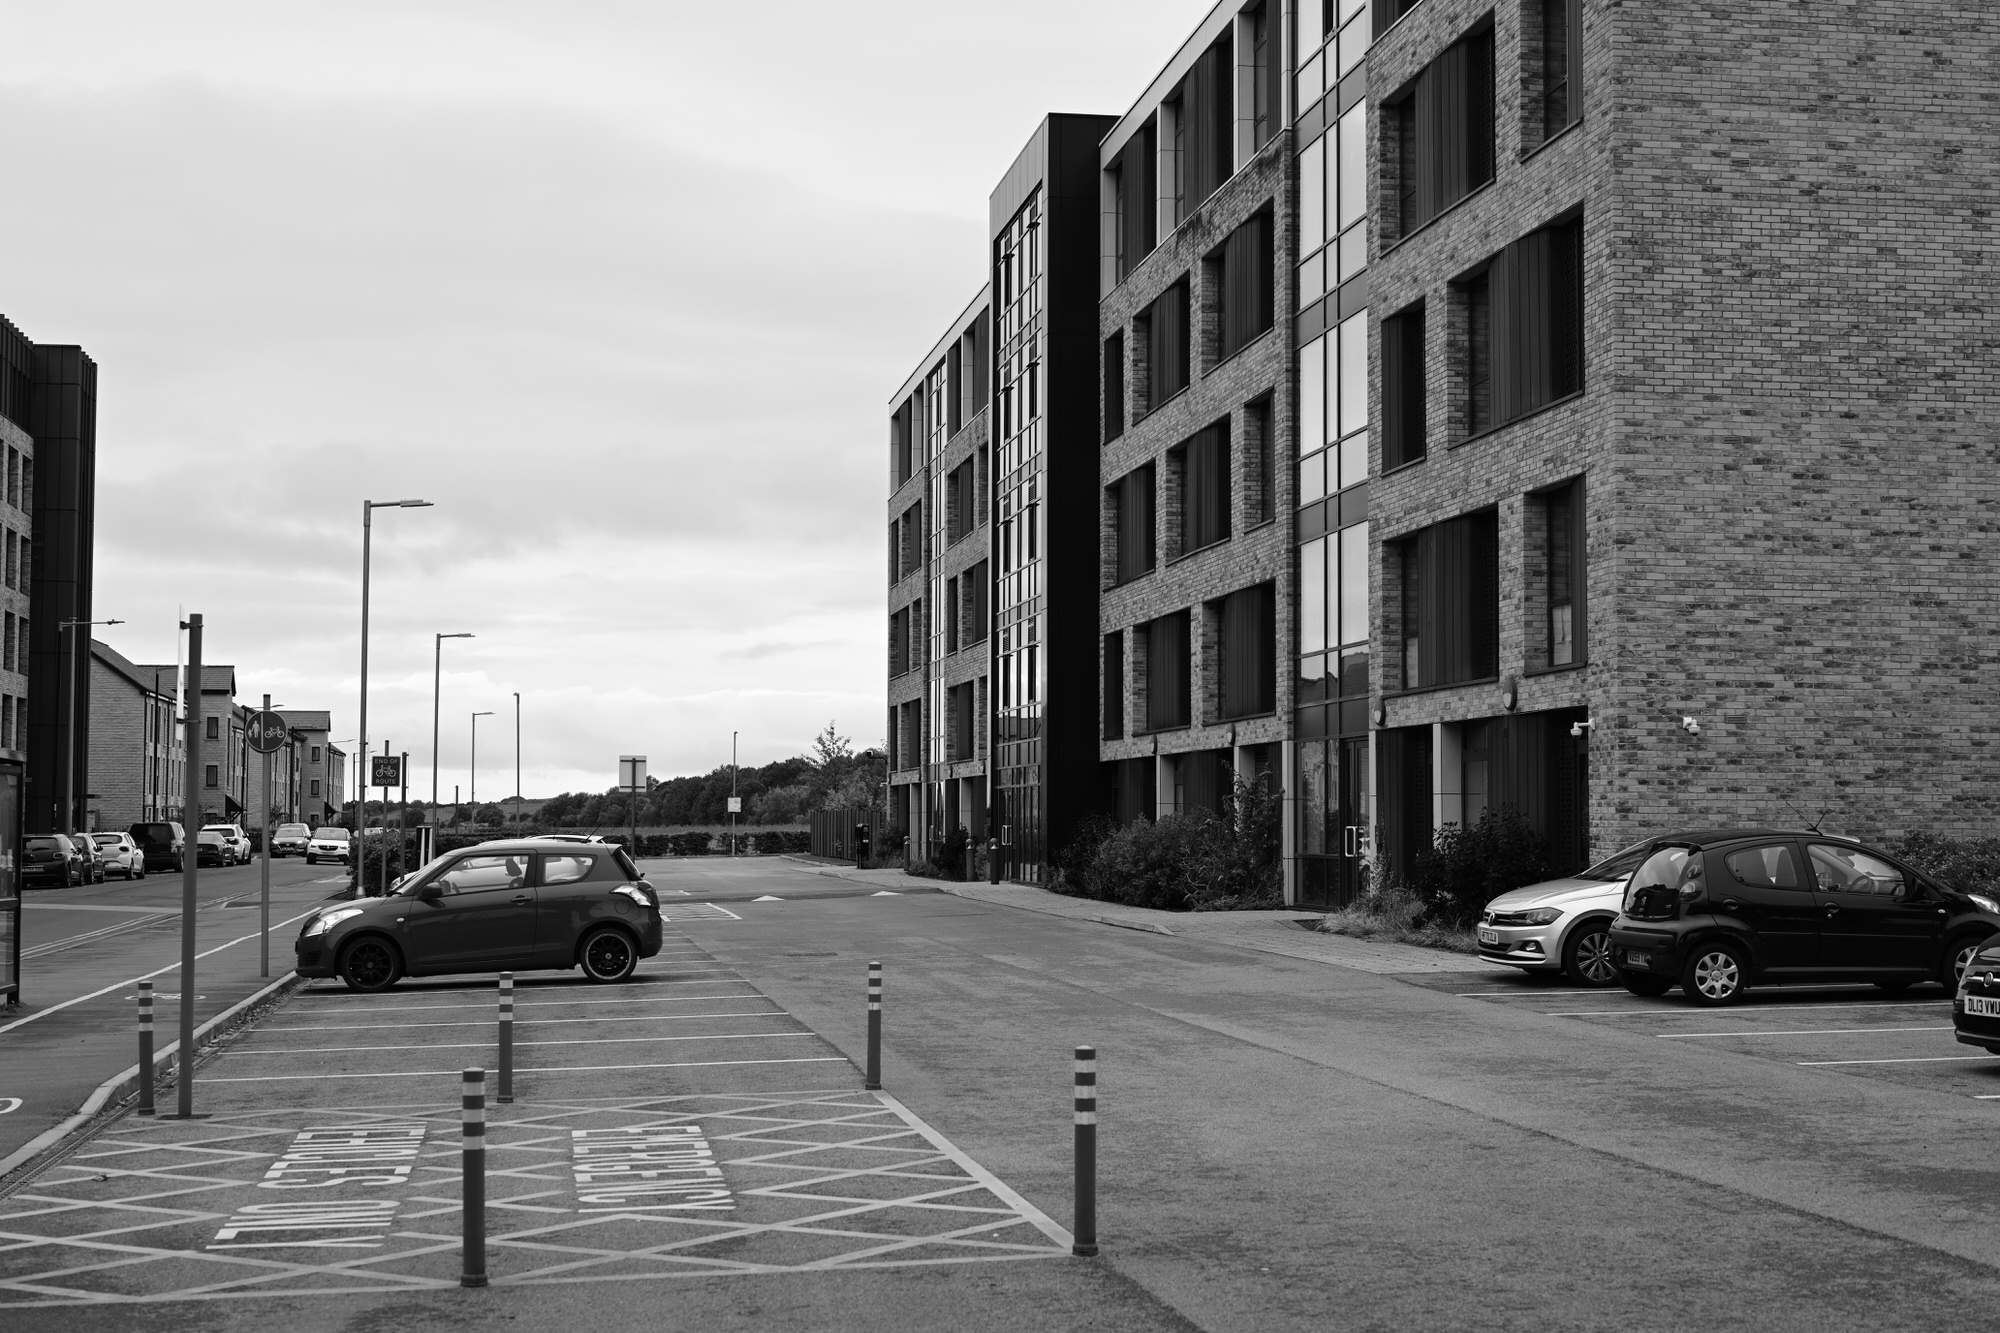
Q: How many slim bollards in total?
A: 5